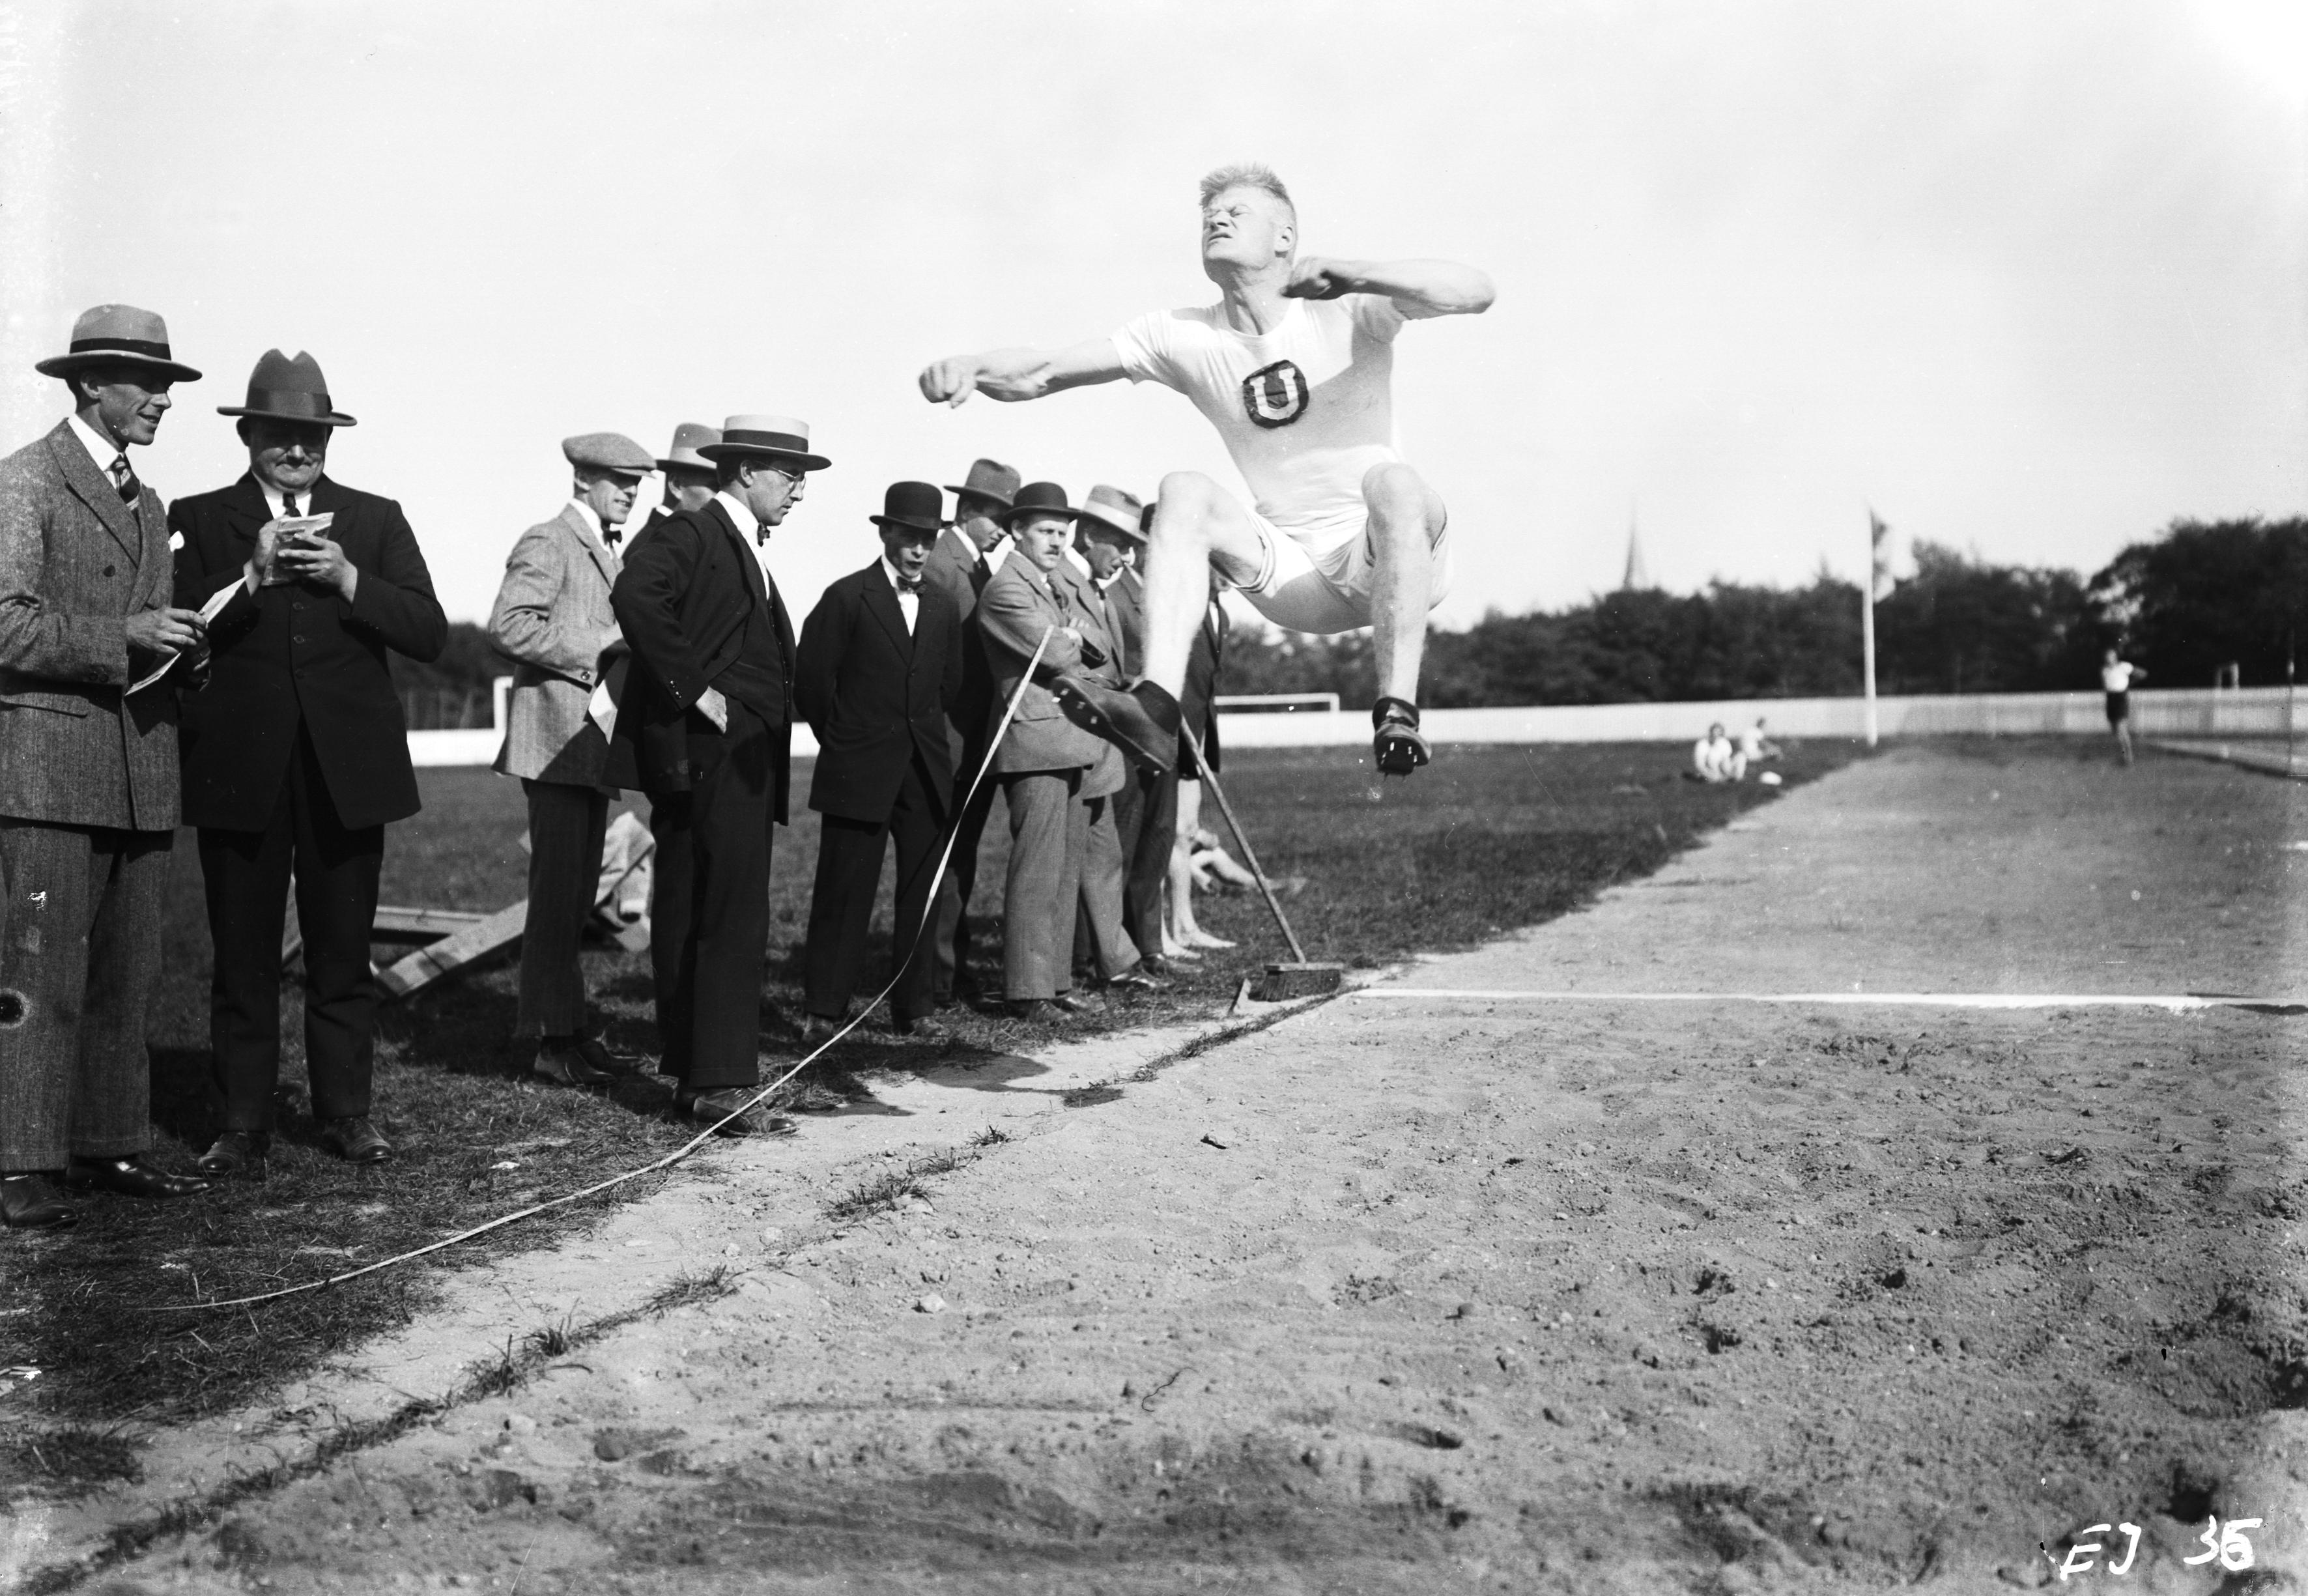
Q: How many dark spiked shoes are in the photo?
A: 2